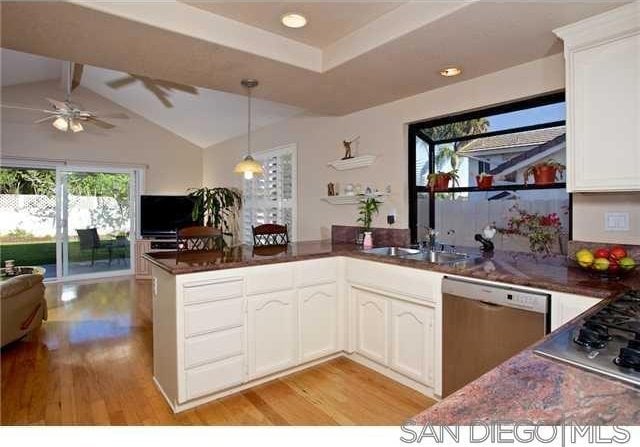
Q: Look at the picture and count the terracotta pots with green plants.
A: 3